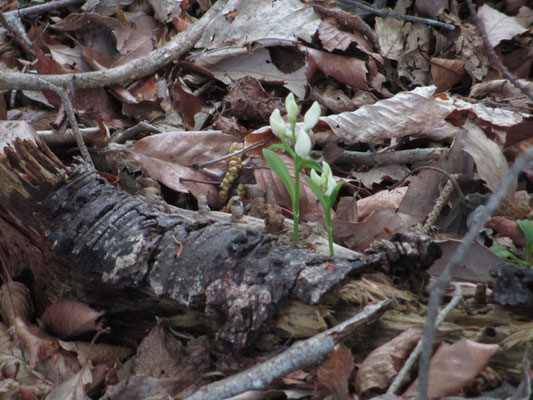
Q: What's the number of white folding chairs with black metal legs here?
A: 0